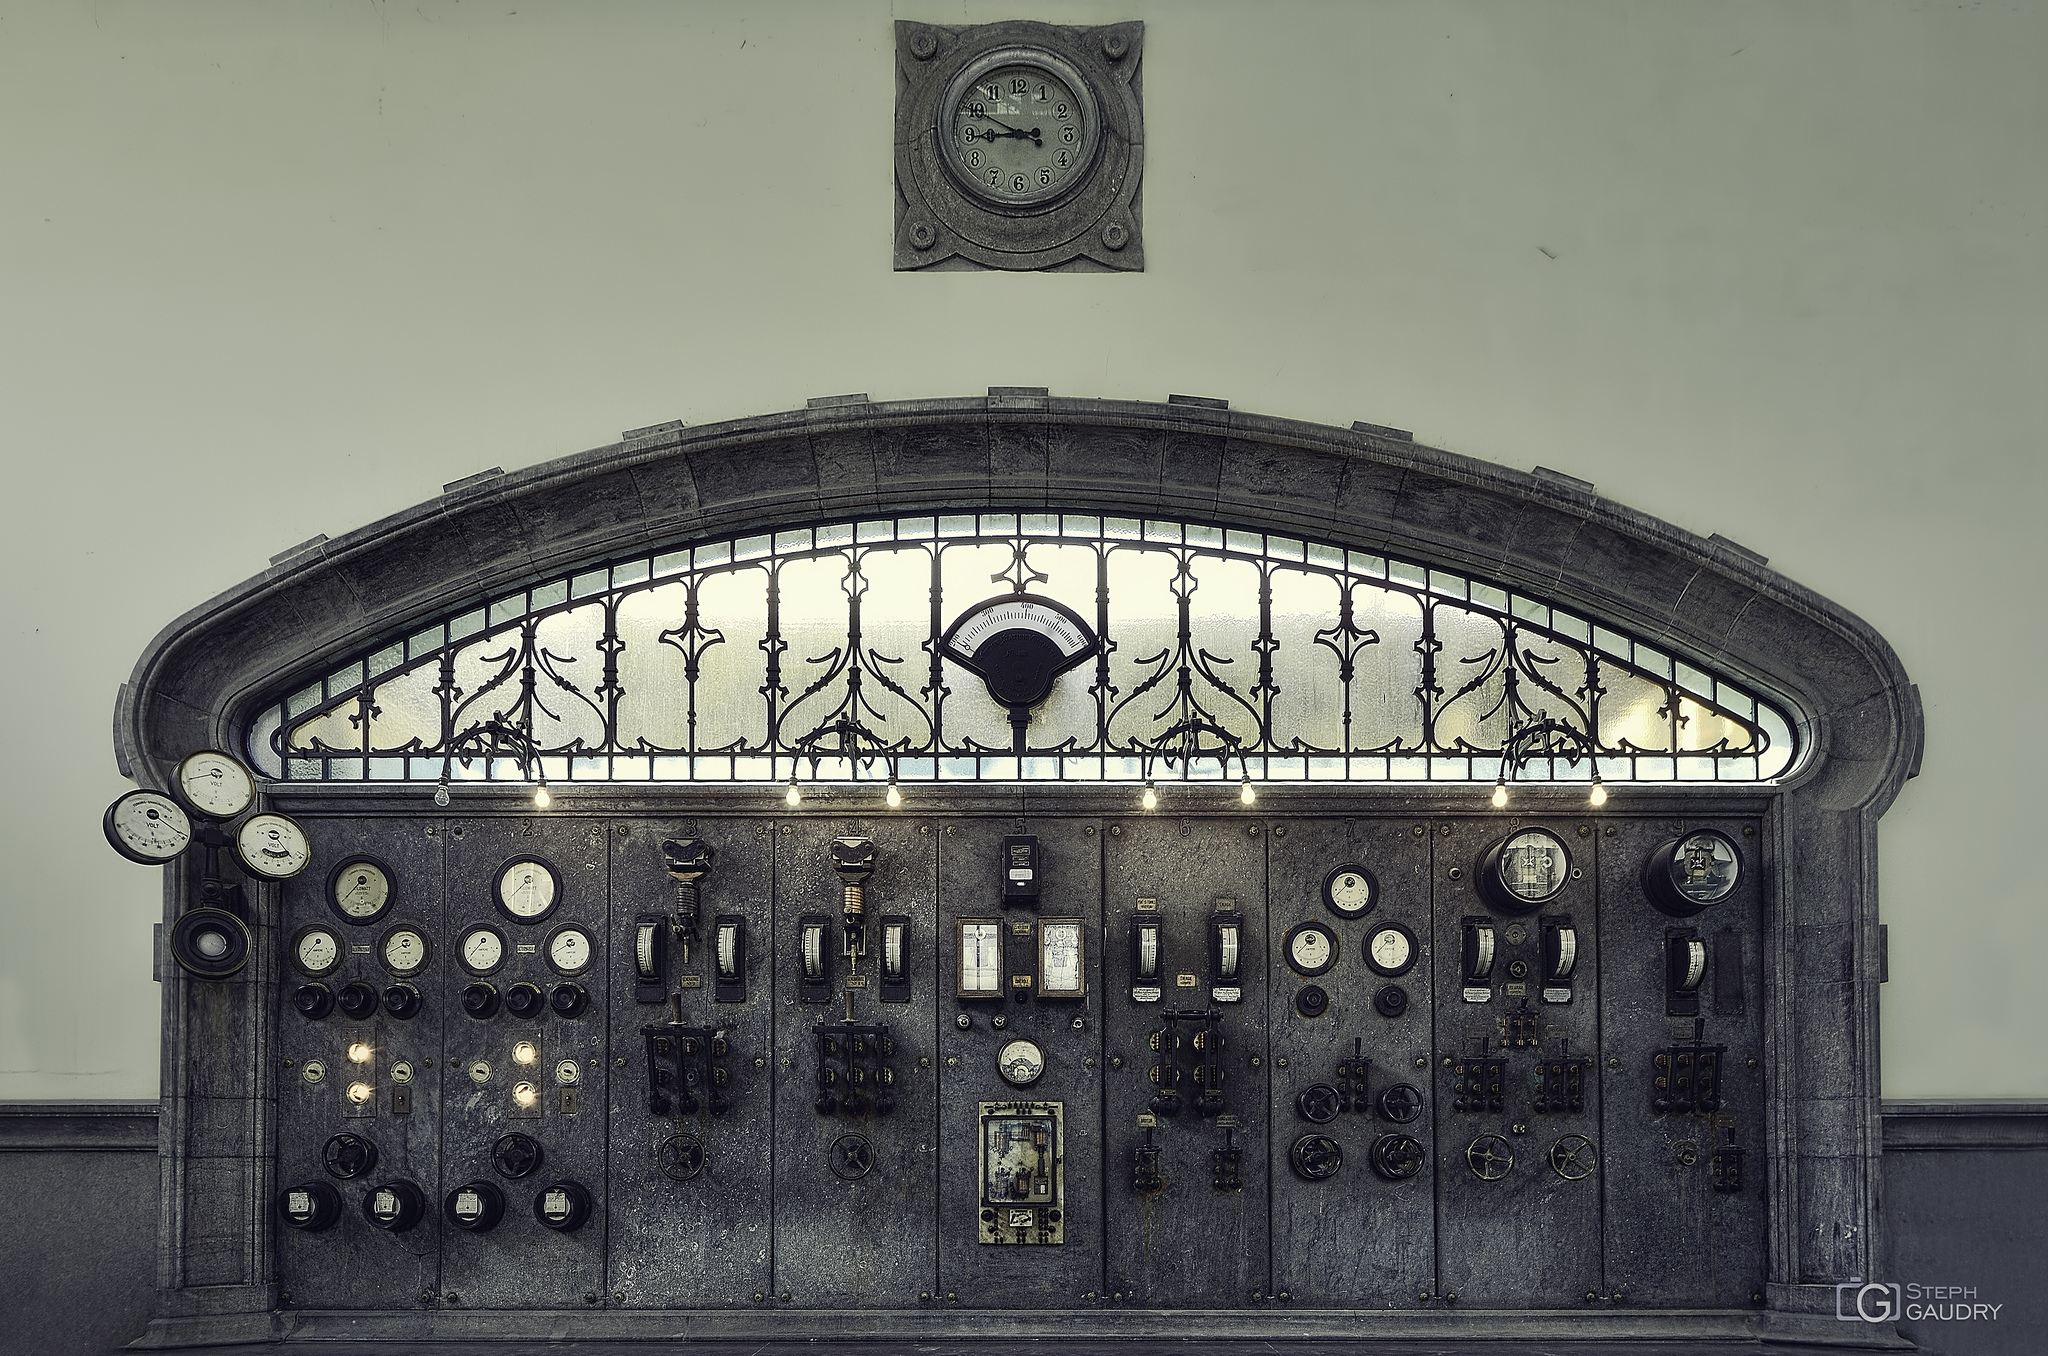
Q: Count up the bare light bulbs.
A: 8